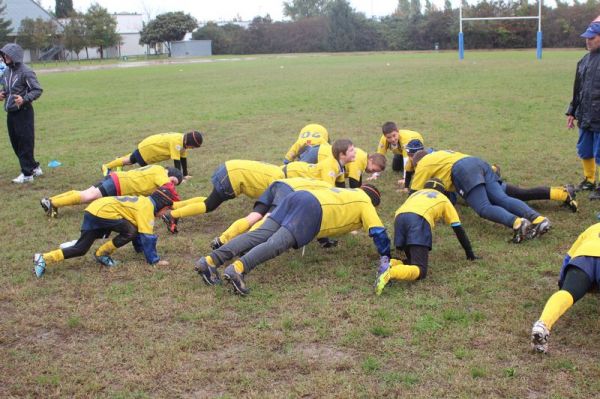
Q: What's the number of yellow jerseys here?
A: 14